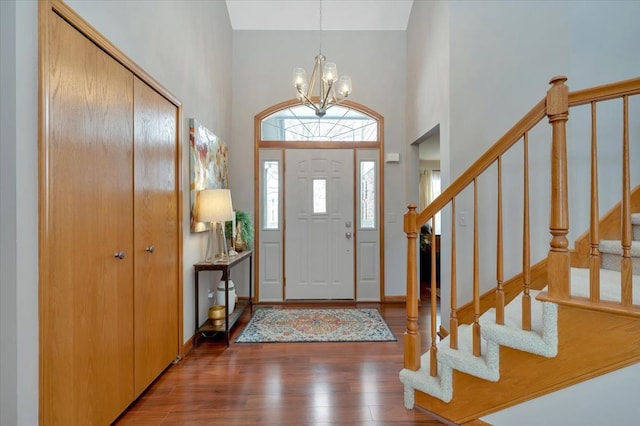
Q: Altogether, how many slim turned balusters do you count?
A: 7